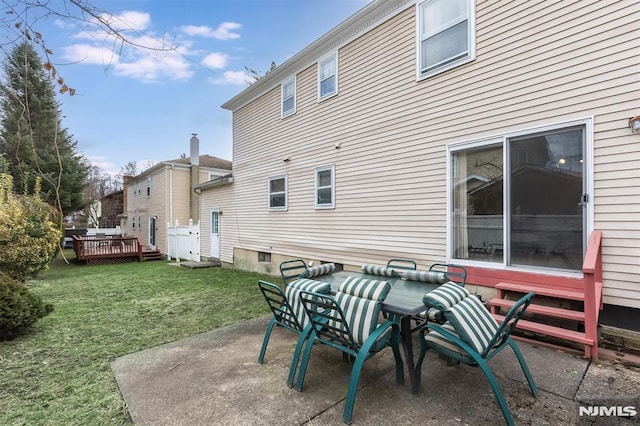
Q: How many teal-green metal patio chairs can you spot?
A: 6